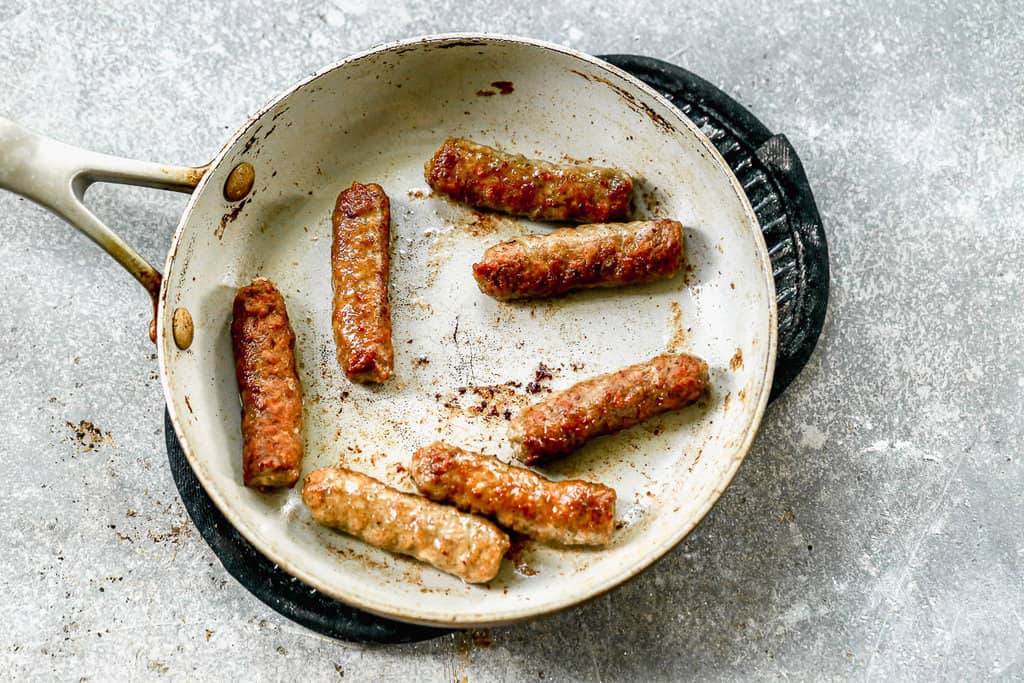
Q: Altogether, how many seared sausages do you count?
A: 7